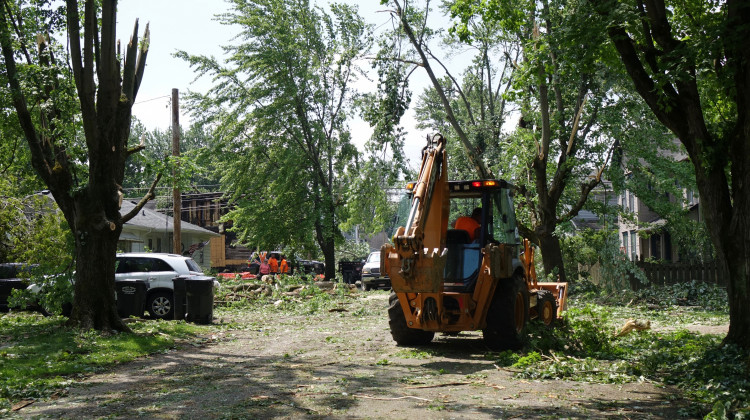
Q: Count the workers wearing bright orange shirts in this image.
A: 3